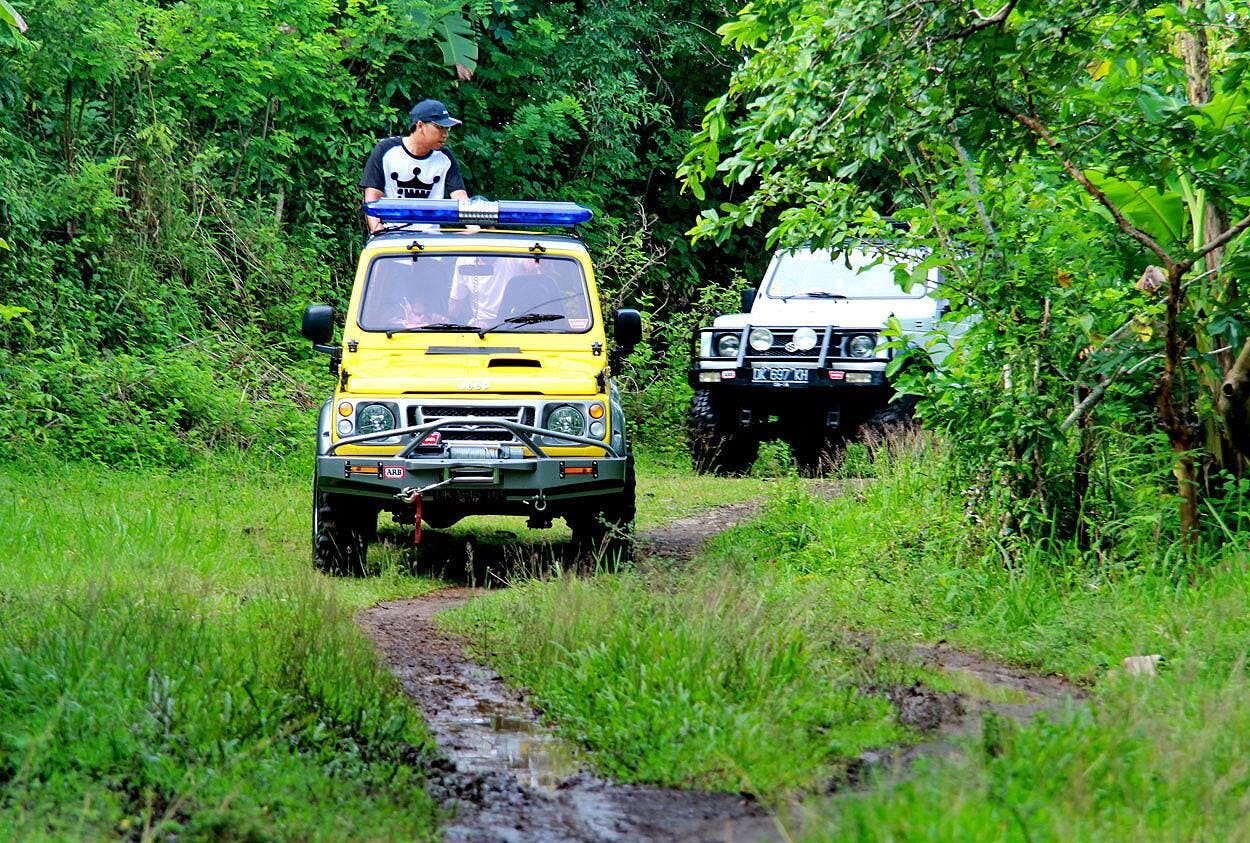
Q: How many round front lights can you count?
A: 10